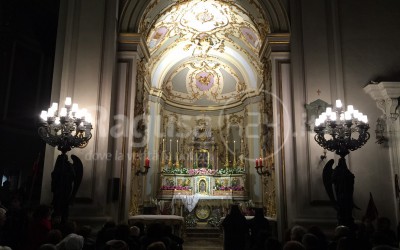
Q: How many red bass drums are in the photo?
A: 0